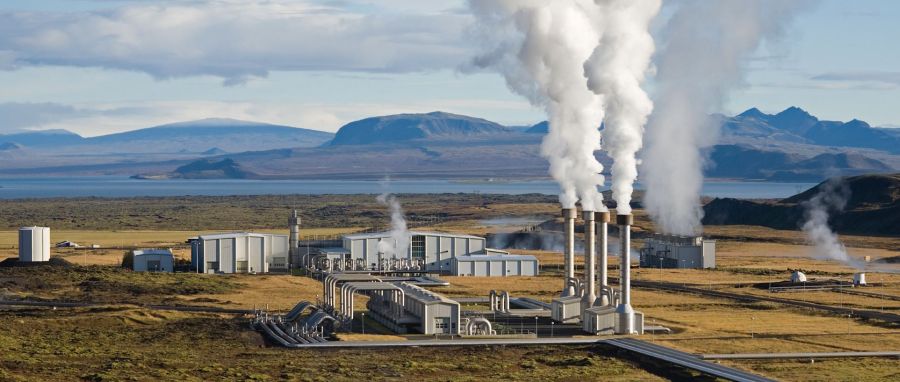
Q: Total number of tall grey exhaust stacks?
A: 4